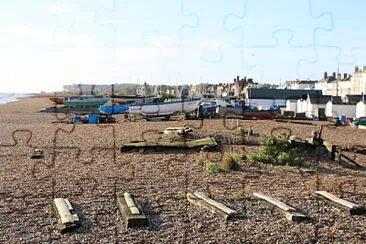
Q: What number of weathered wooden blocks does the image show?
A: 5